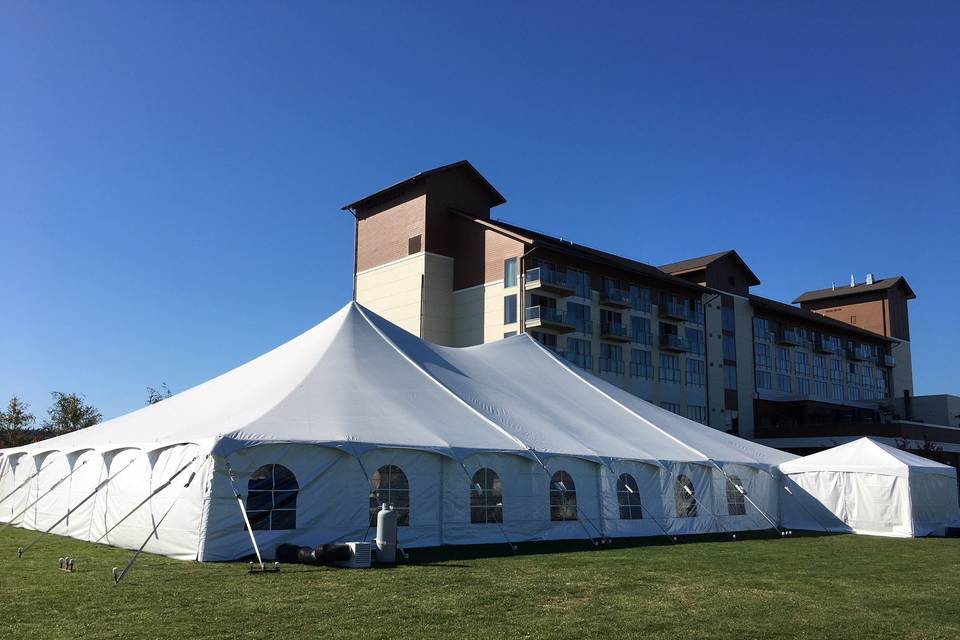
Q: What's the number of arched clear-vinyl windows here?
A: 7